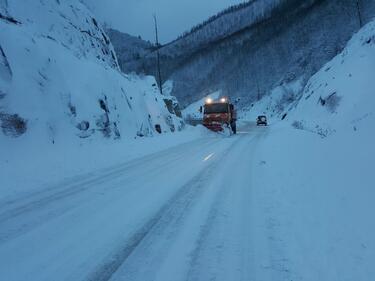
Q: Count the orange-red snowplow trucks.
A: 1